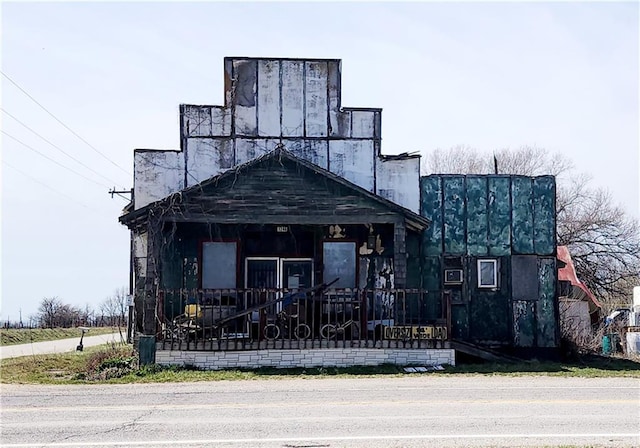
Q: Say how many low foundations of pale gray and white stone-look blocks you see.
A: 1